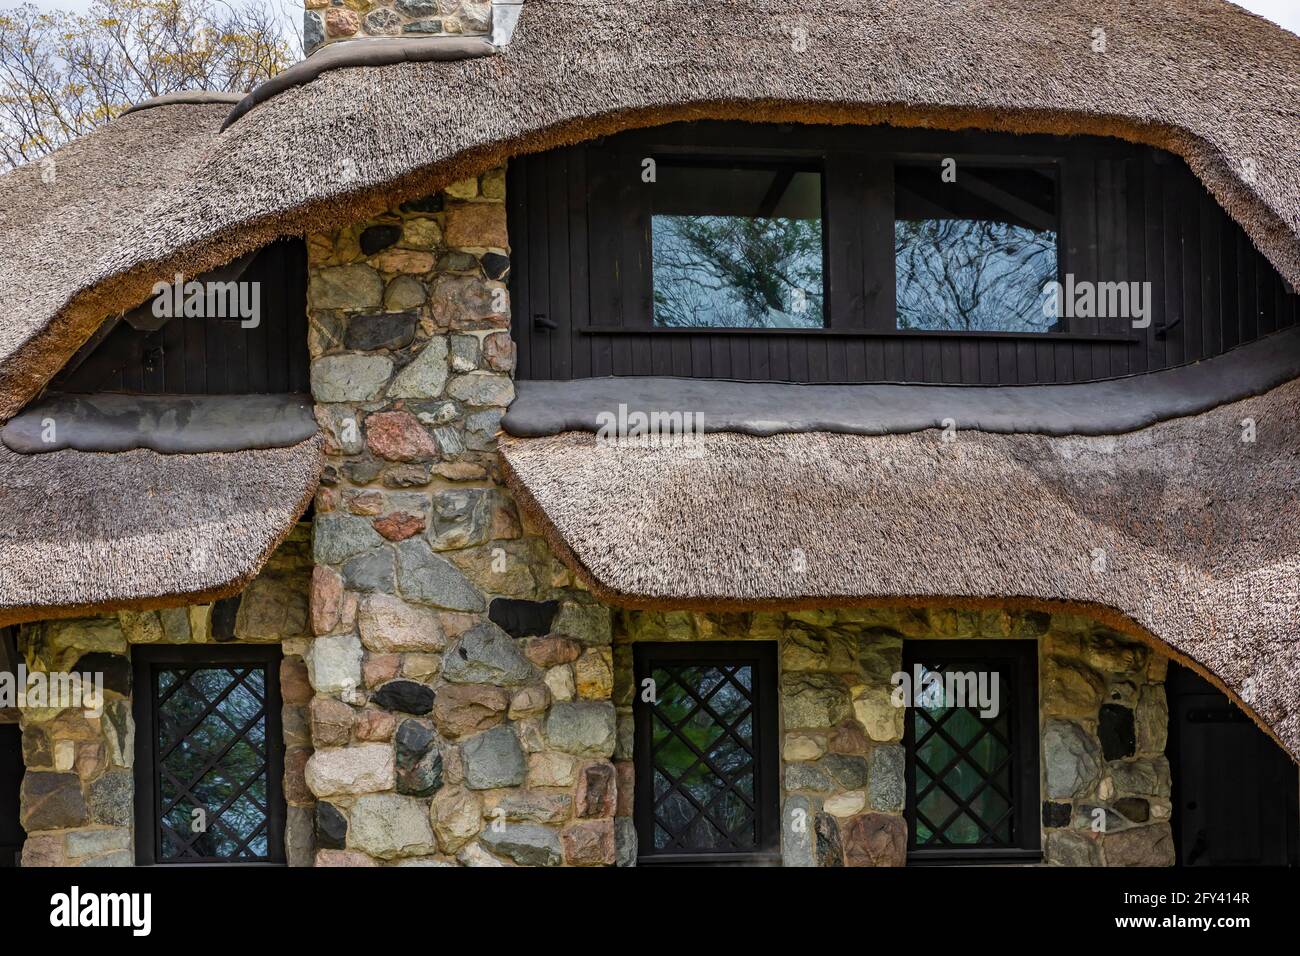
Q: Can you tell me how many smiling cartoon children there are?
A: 0